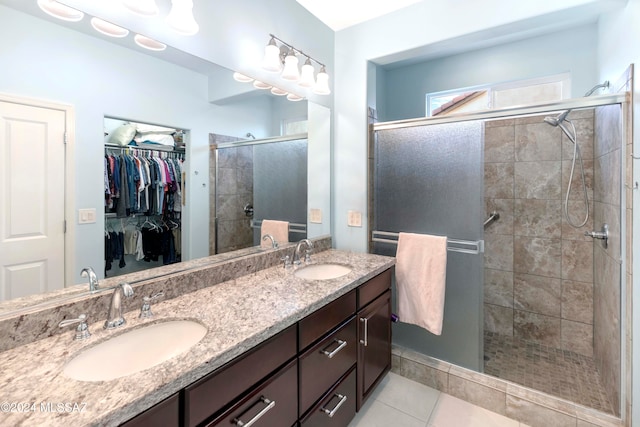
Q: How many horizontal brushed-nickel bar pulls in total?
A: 3